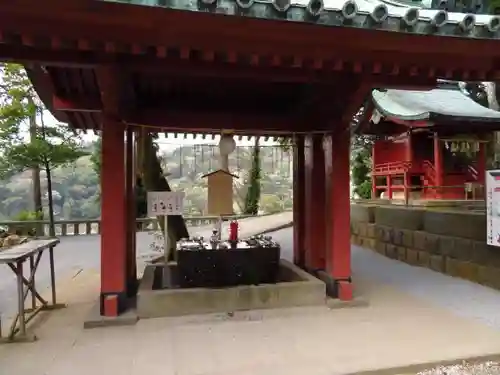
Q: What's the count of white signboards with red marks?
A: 1